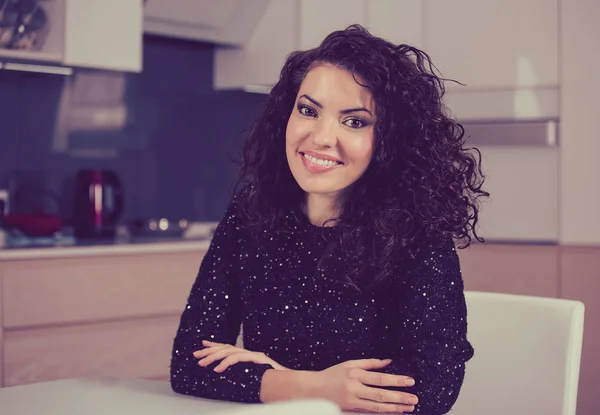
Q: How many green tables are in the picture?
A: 0